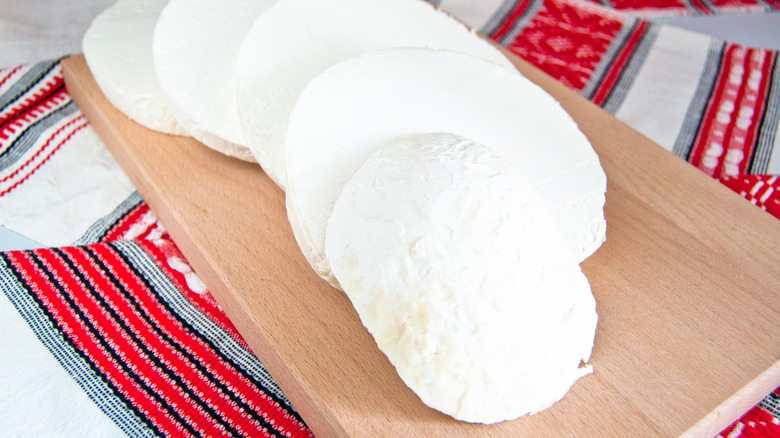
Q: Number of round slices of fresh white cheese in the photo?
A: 5